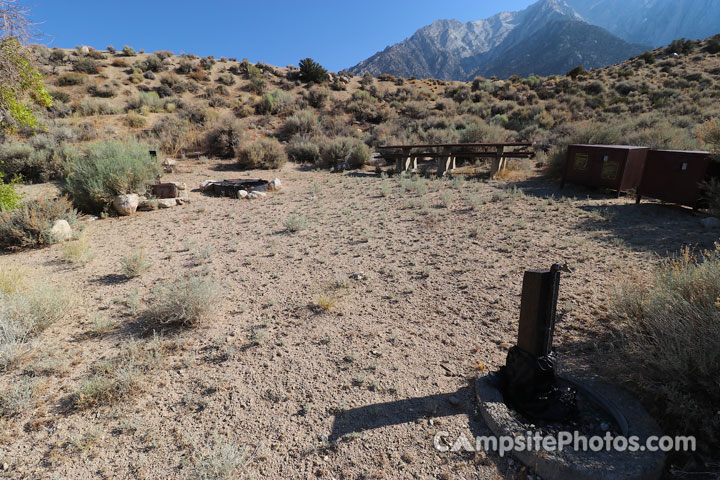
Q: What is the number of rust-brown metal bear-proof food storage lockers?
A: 2